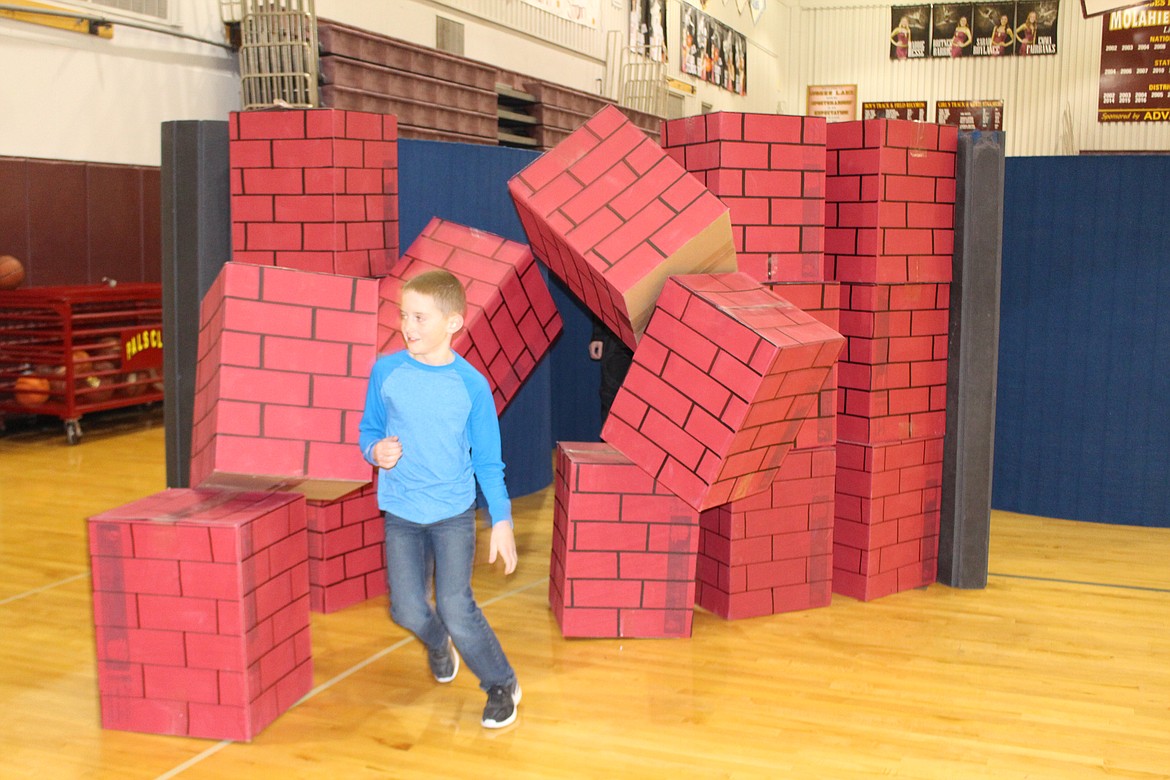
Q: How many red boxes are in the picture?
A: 14